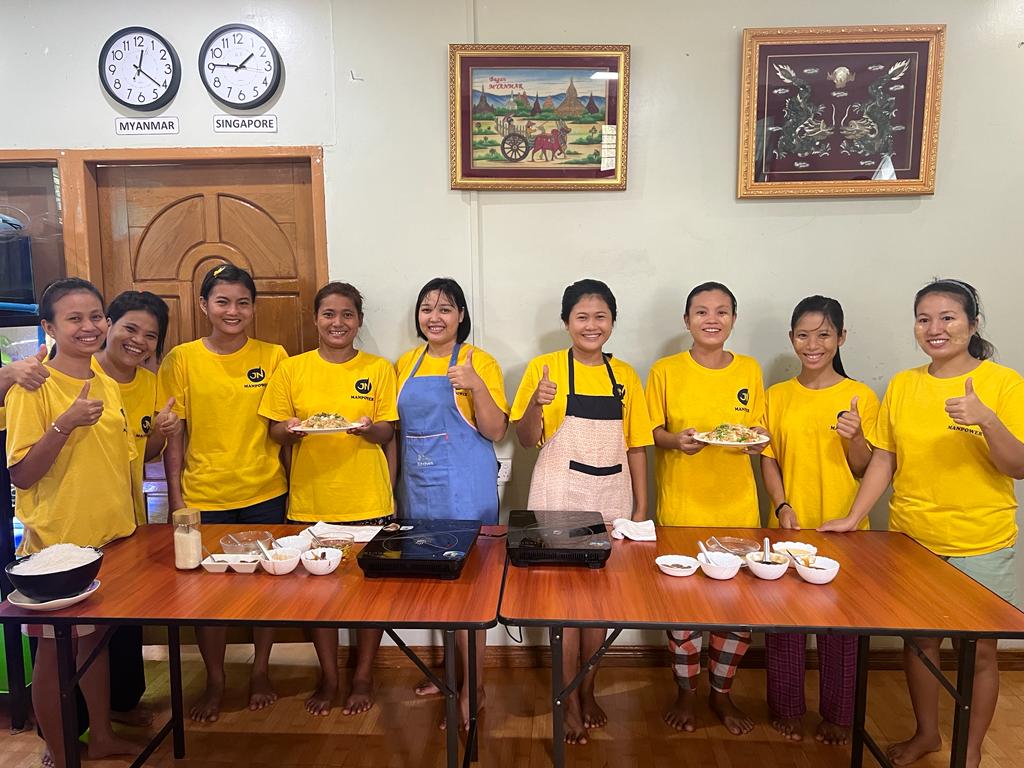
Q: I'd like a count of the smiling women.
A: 9